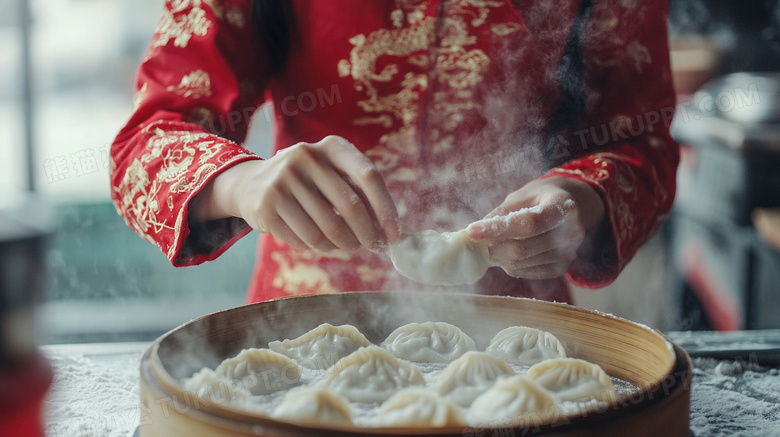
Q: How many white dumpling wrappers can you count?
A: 12